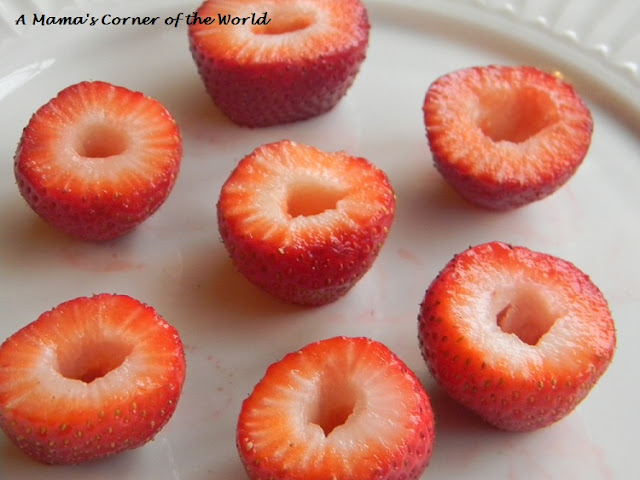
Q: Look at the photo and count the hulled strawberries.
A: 7